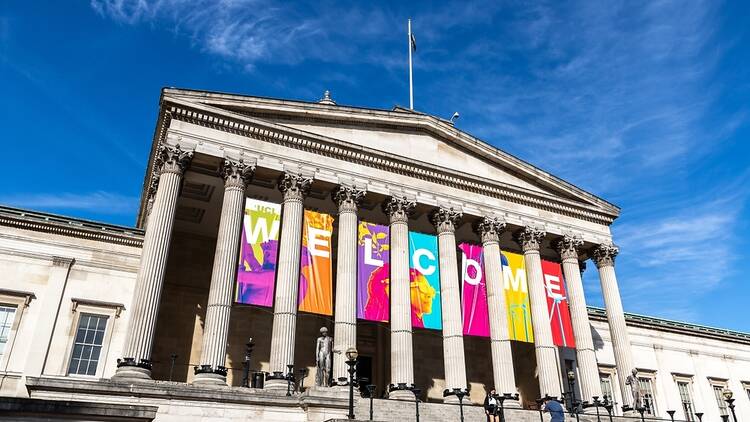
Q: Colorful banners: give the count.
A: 7